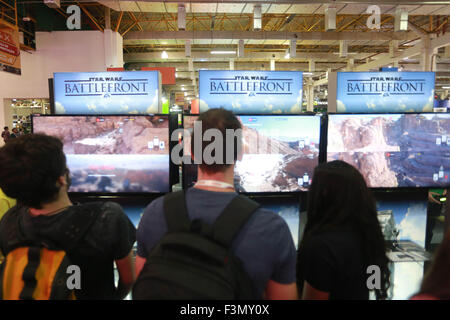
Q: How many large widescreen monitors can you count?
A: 3